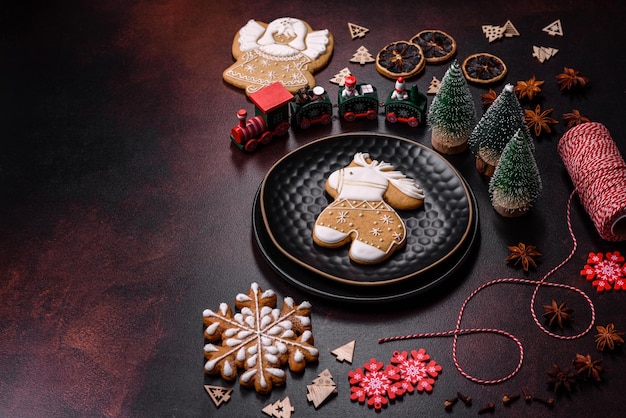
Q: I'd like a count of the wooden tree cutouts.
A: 13